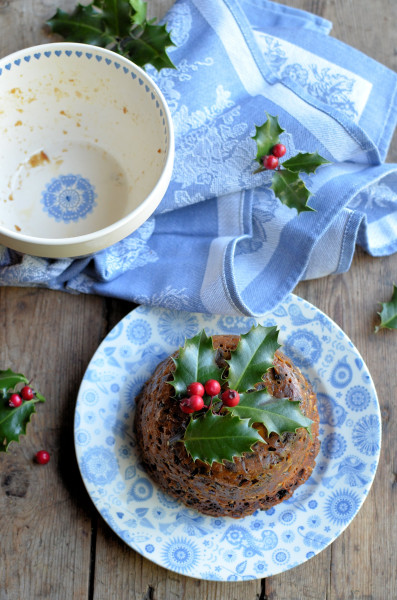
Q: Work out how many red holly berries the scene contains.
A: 10